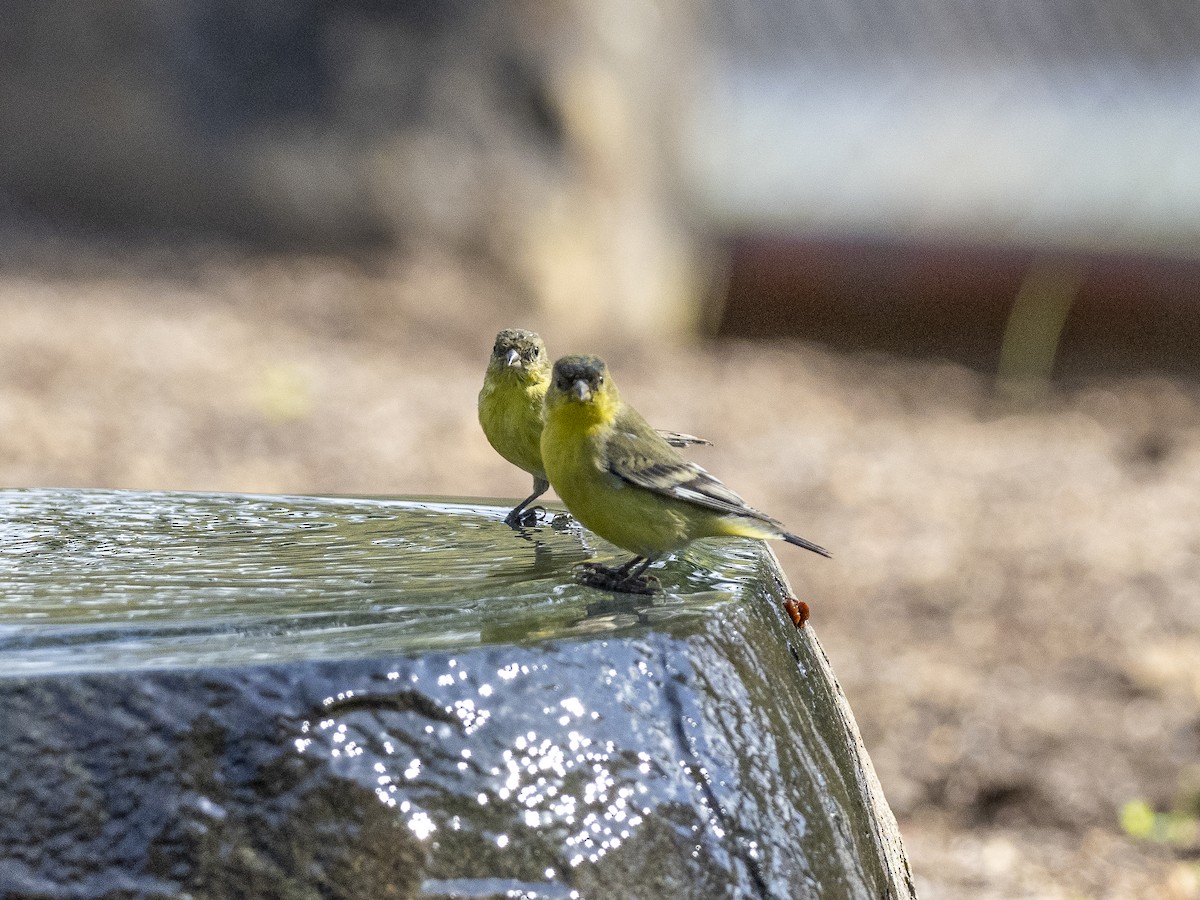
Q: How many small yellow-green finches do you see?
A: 2